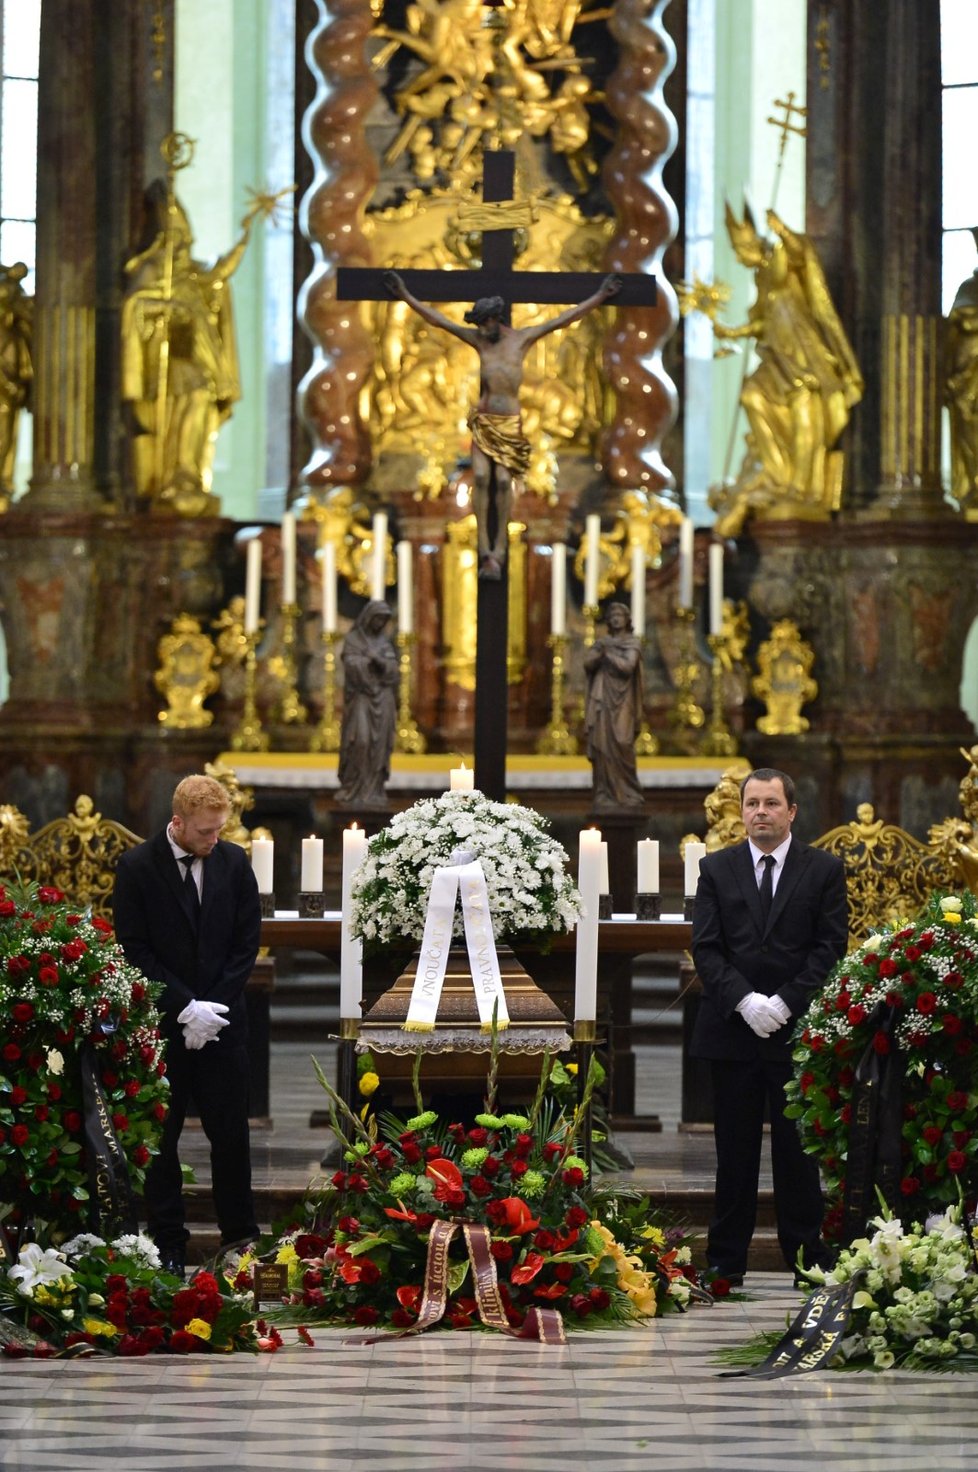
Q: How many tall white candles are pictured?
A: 12